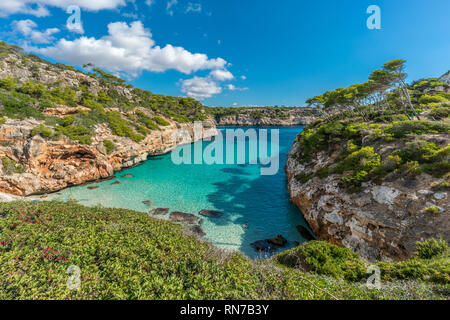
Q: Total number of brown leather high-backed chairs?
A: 0